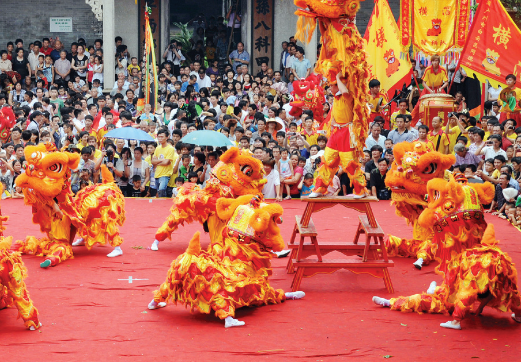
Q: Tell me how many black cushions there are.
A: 0